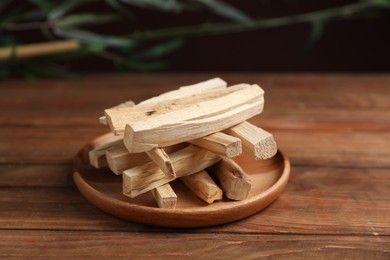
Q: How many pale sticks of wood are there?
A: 12